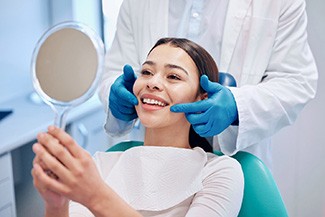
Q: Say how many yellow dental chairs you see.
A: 0